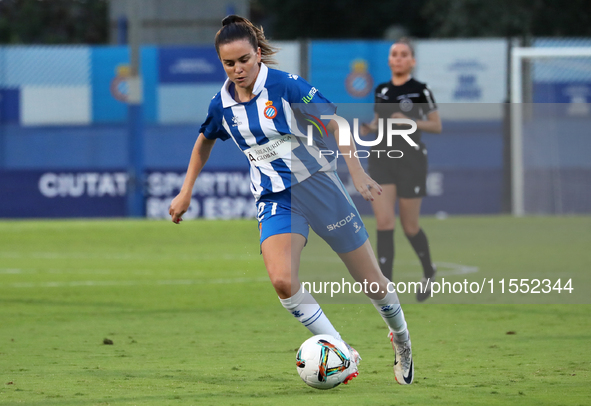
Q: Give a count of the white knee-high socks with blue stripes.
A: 2